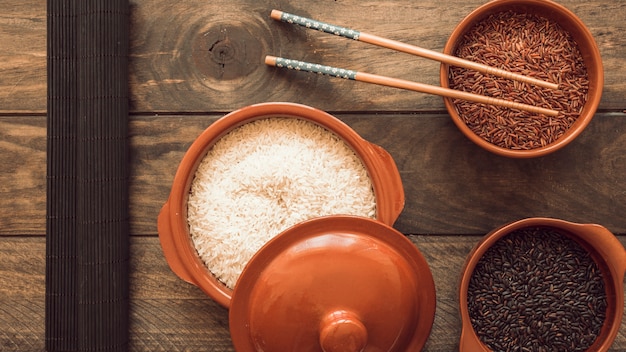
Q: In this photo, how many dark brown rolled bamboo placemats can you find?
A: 1